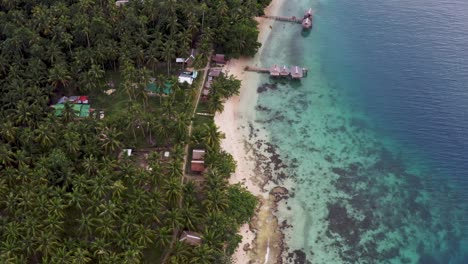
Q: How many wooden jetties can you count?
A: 2